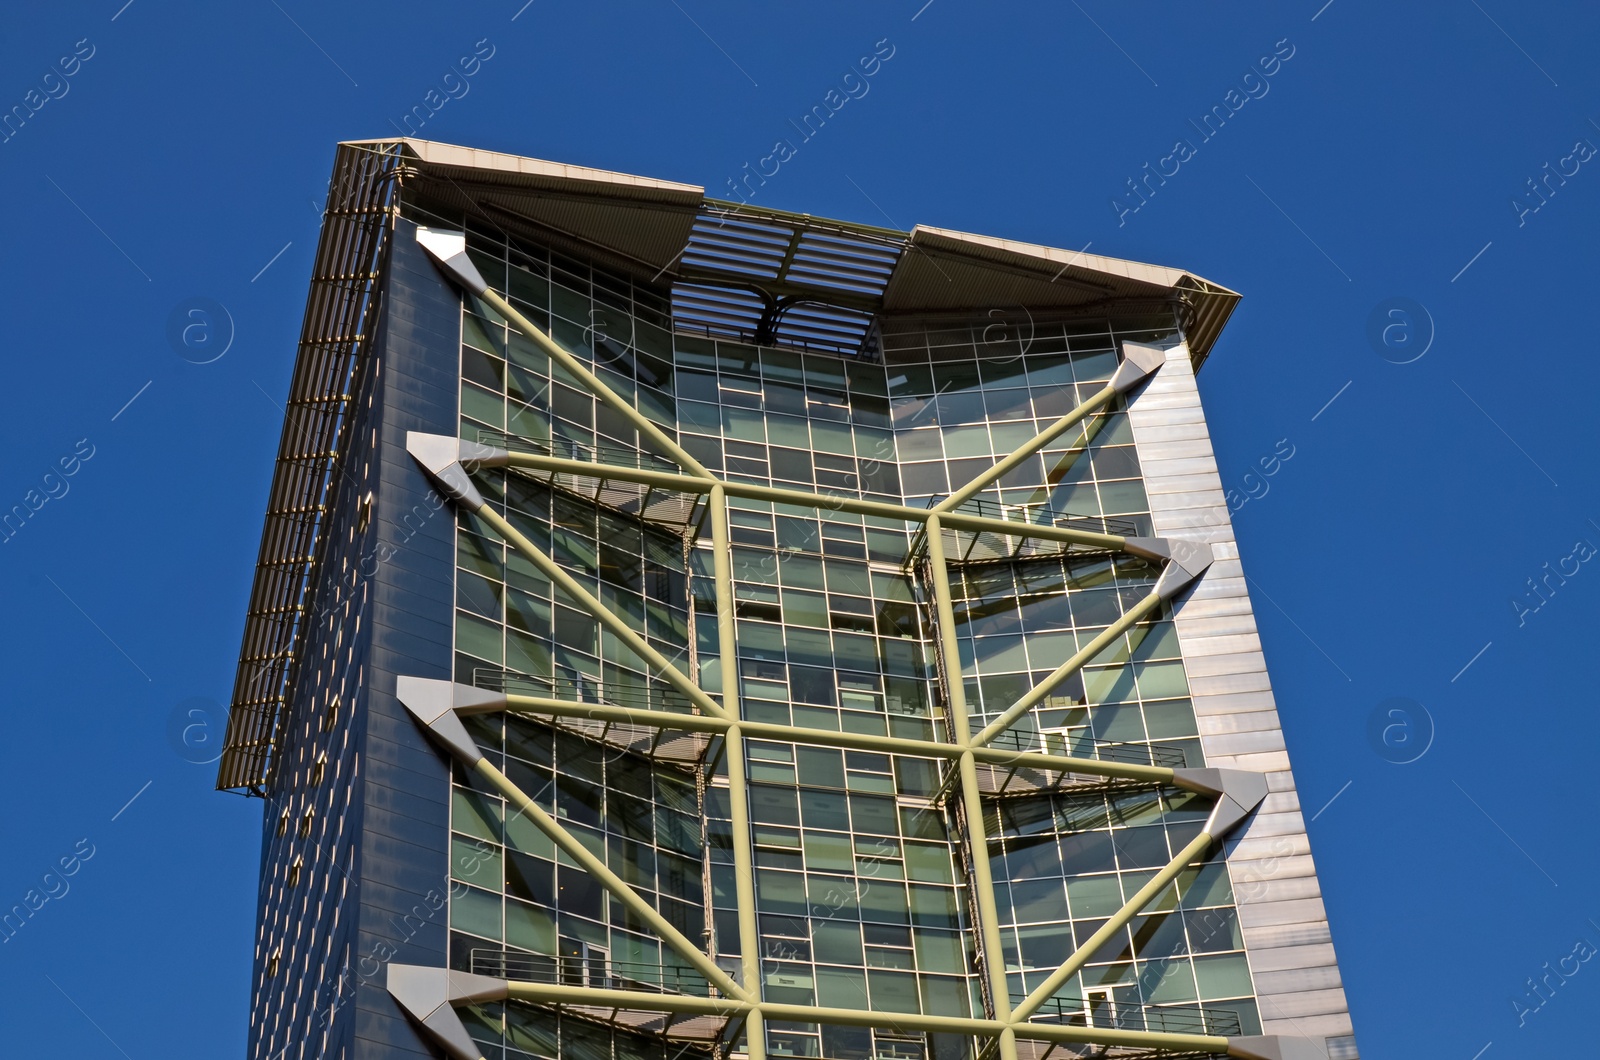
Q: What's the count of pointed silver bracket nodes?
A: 8